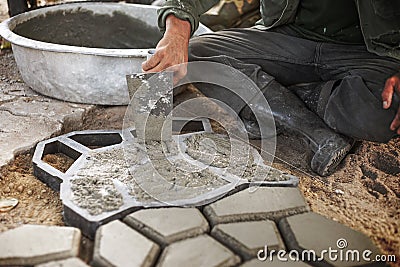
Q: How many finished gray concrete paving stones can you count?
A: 9